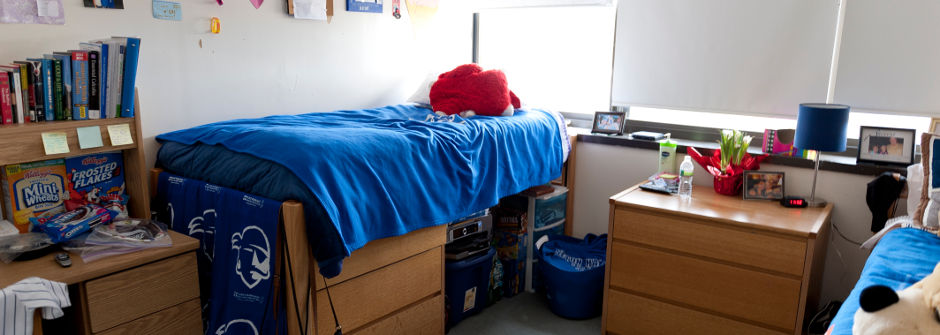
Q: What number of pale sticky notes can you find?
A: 3